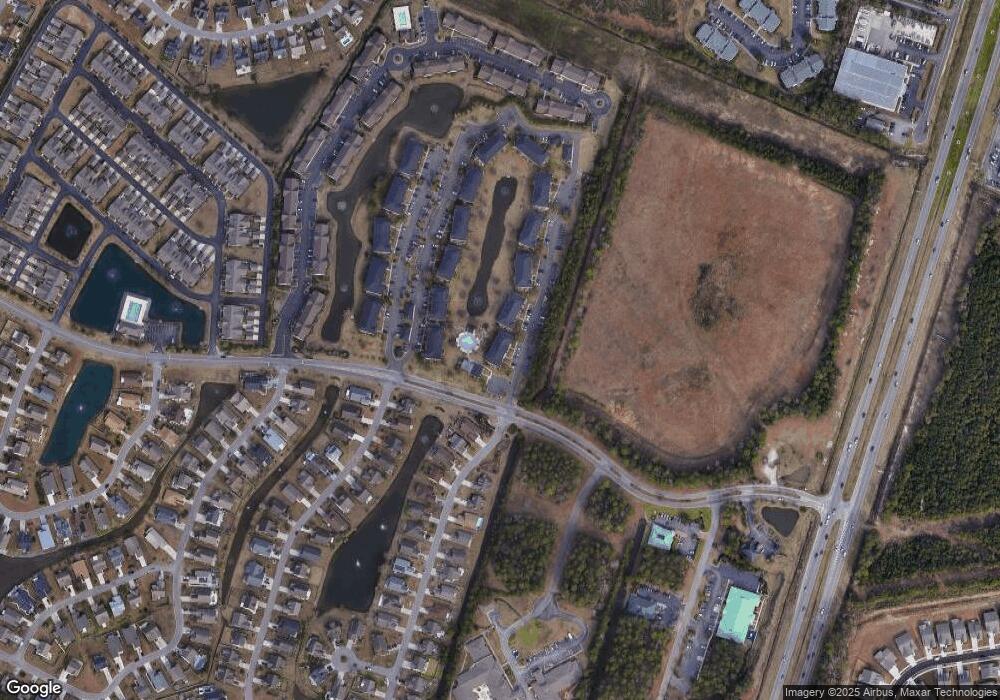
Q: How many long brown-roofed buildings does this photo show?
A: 15